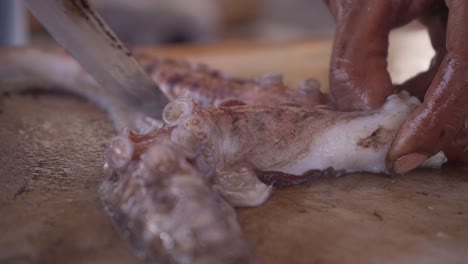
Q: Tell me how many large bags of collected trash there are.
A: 0